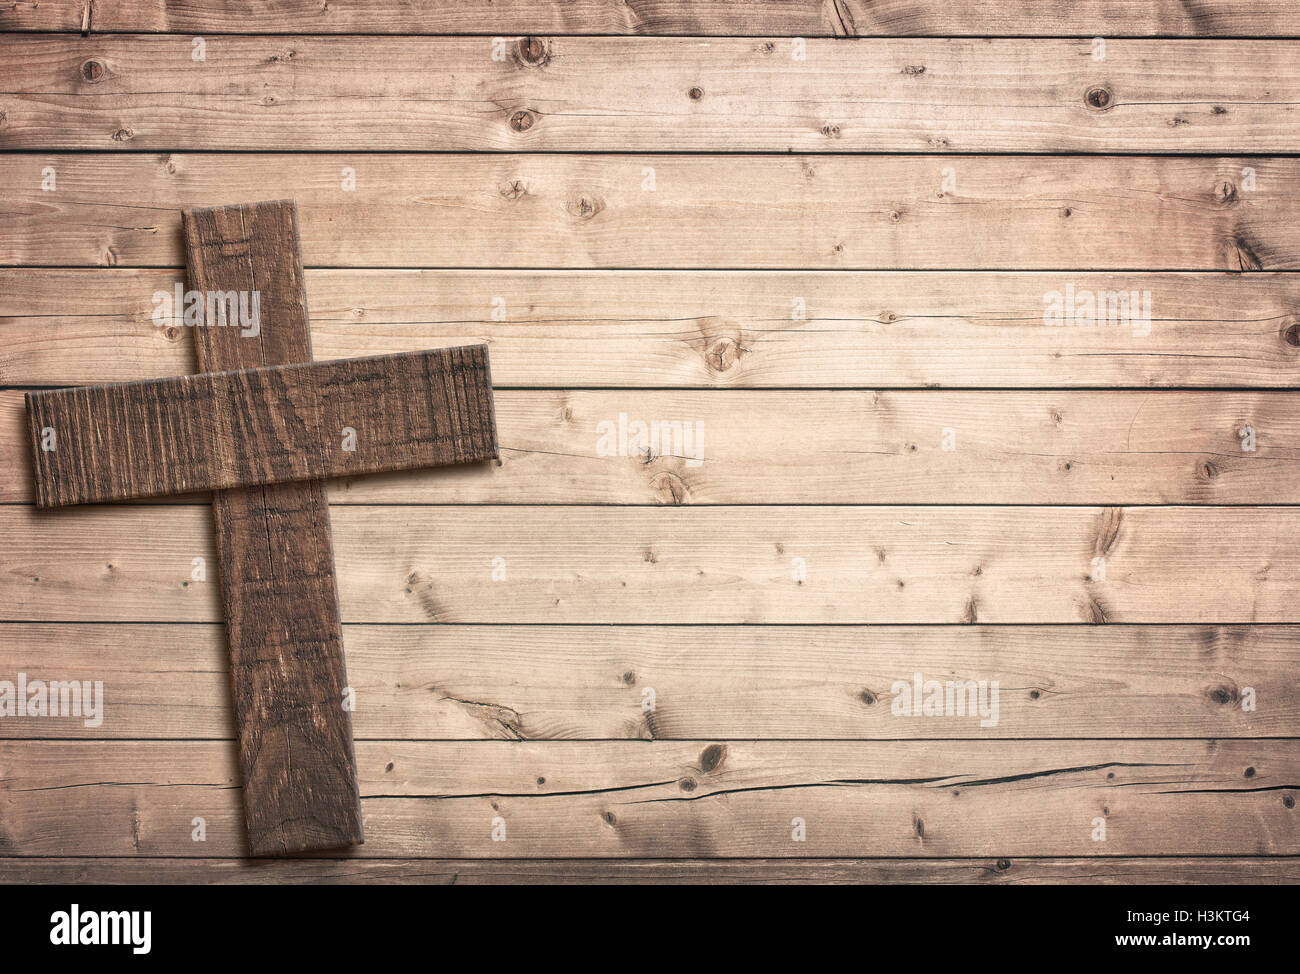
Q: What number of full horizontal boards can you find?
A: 7